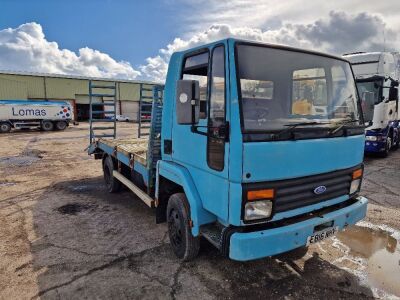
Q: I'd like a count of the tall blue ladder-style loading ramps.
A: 2